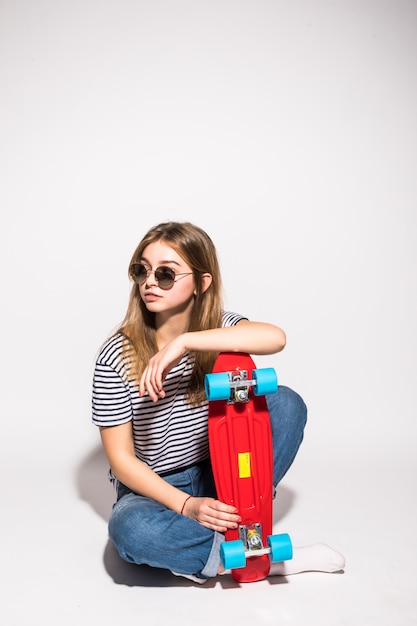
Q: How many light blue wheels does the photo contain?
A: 4